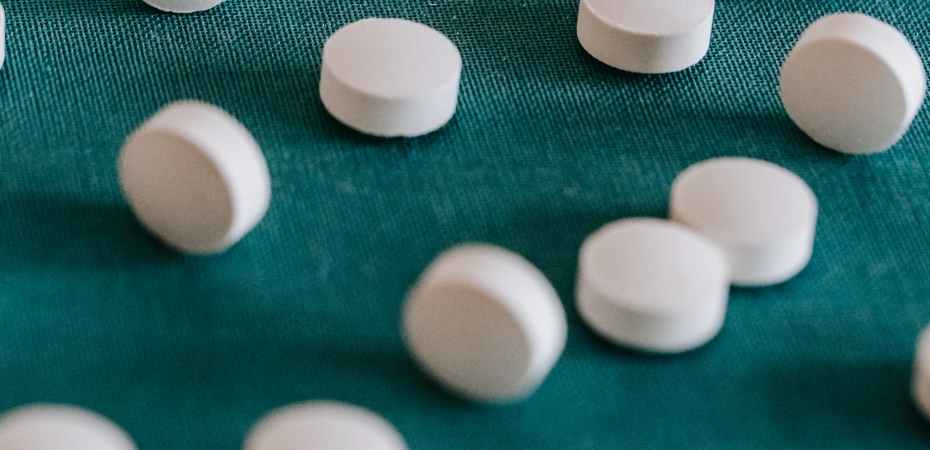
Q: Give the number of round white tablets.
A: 12